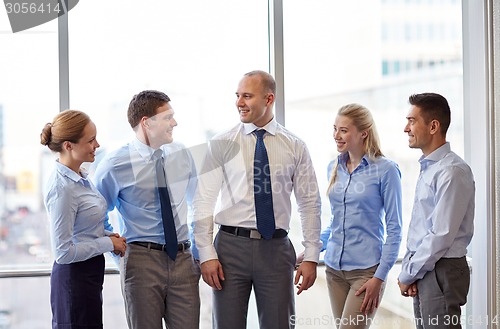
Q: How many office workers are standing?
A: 5